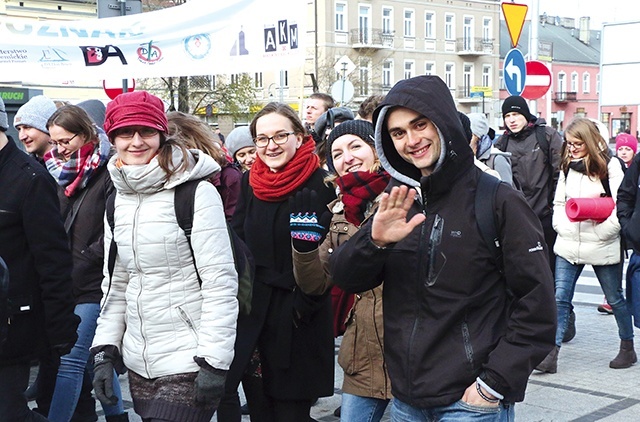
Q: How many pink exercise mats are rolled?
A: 1